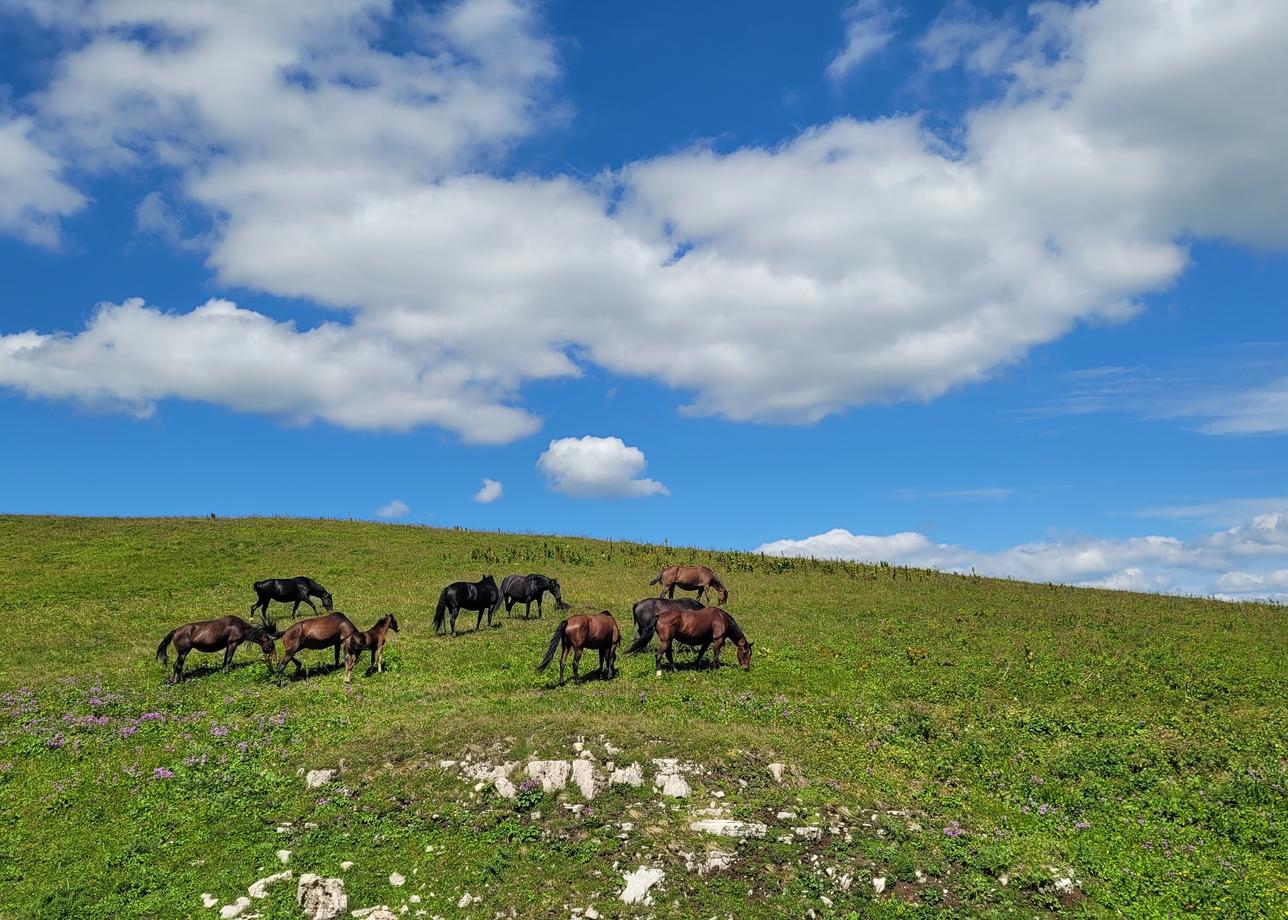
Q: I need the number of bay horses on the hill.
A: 6